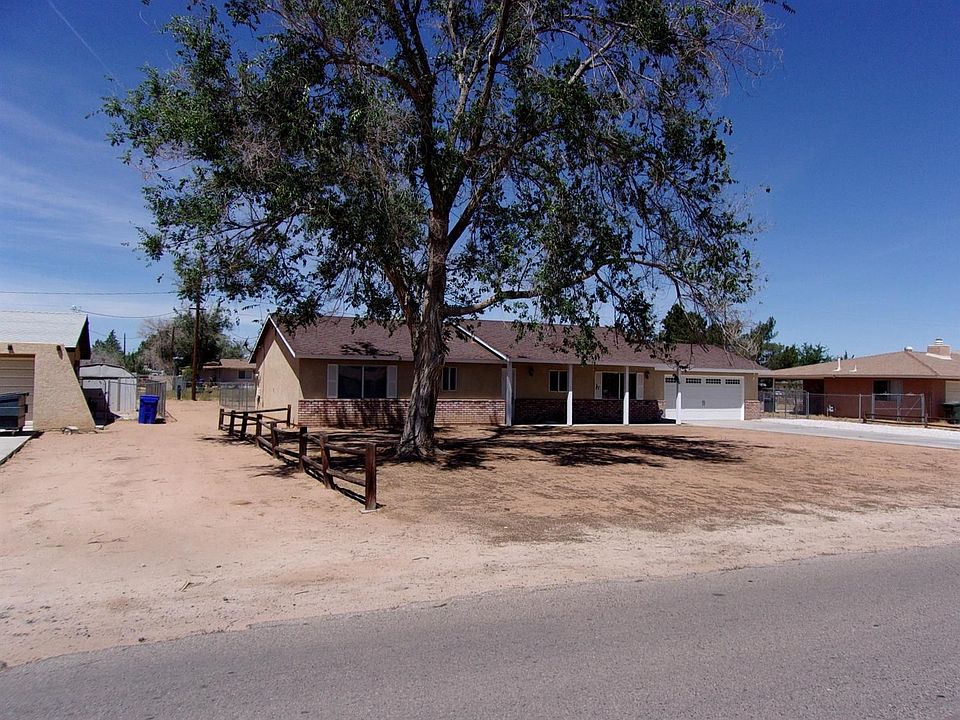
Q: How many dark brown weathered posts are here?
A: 9